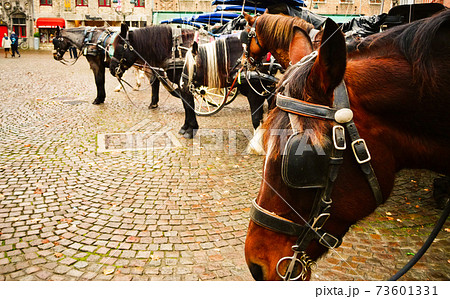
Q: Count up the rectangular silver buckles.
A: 4